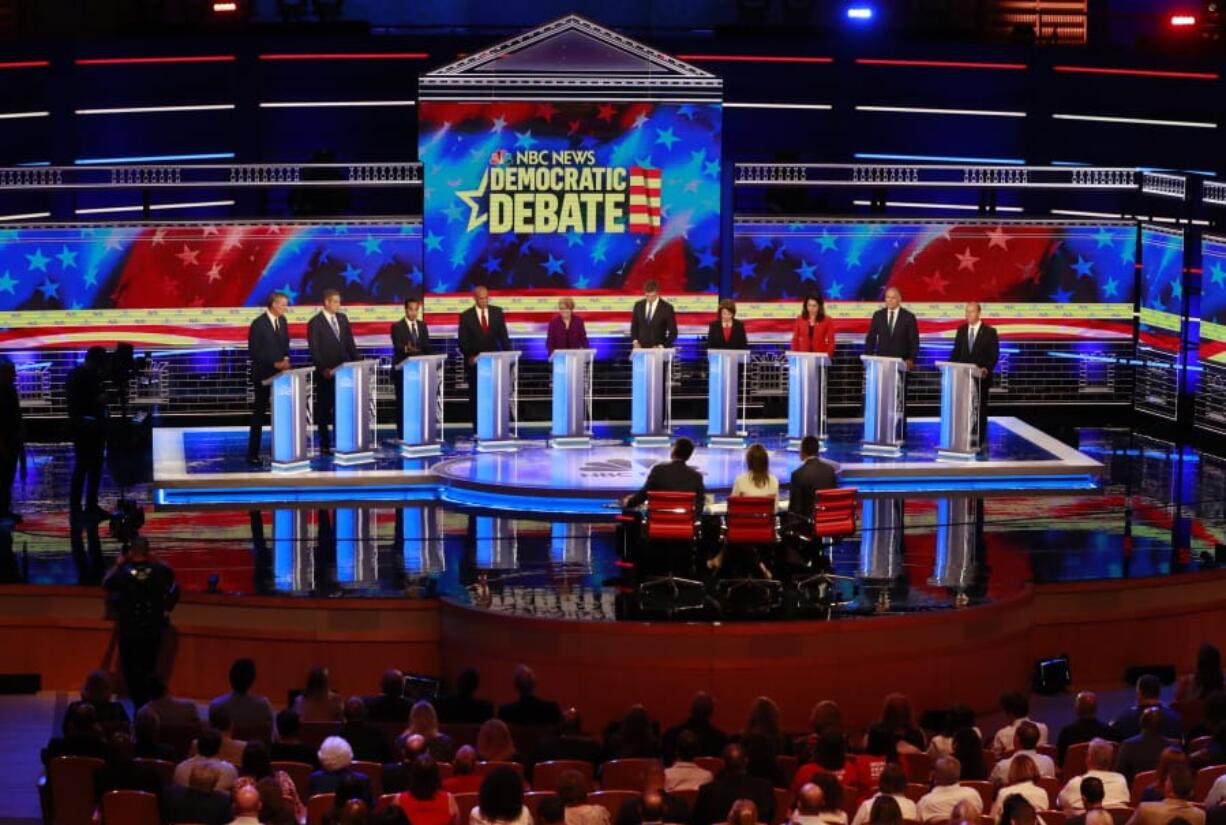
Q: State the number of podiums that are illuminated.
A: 10